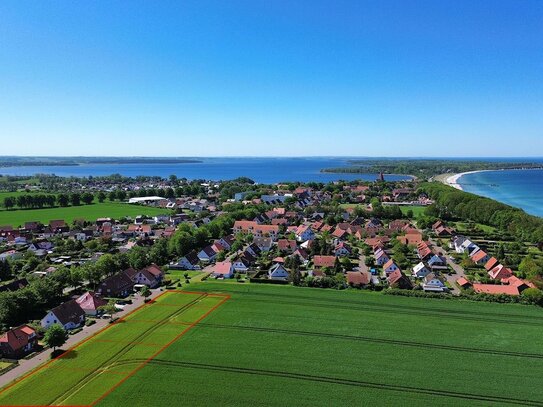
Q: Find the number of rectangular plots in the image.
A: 5